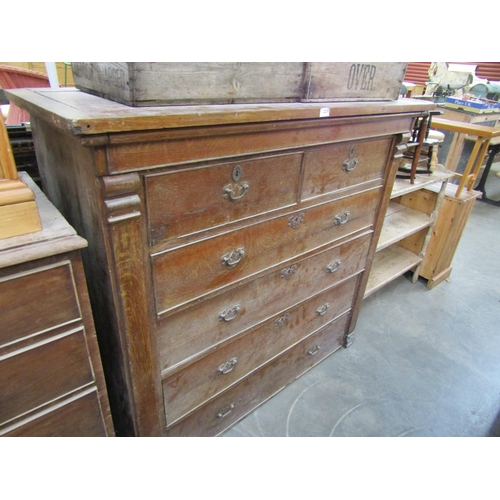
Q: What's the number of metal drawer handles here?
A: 10